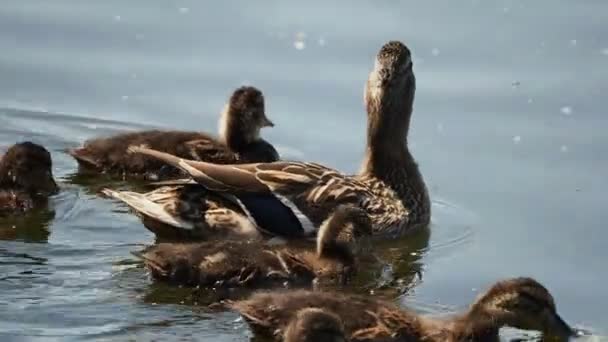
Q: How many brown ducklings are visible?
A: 5